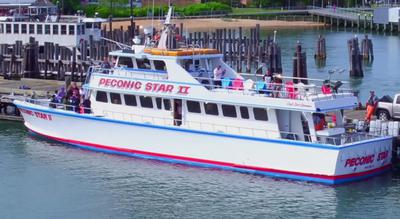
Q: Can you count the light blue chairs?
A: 2